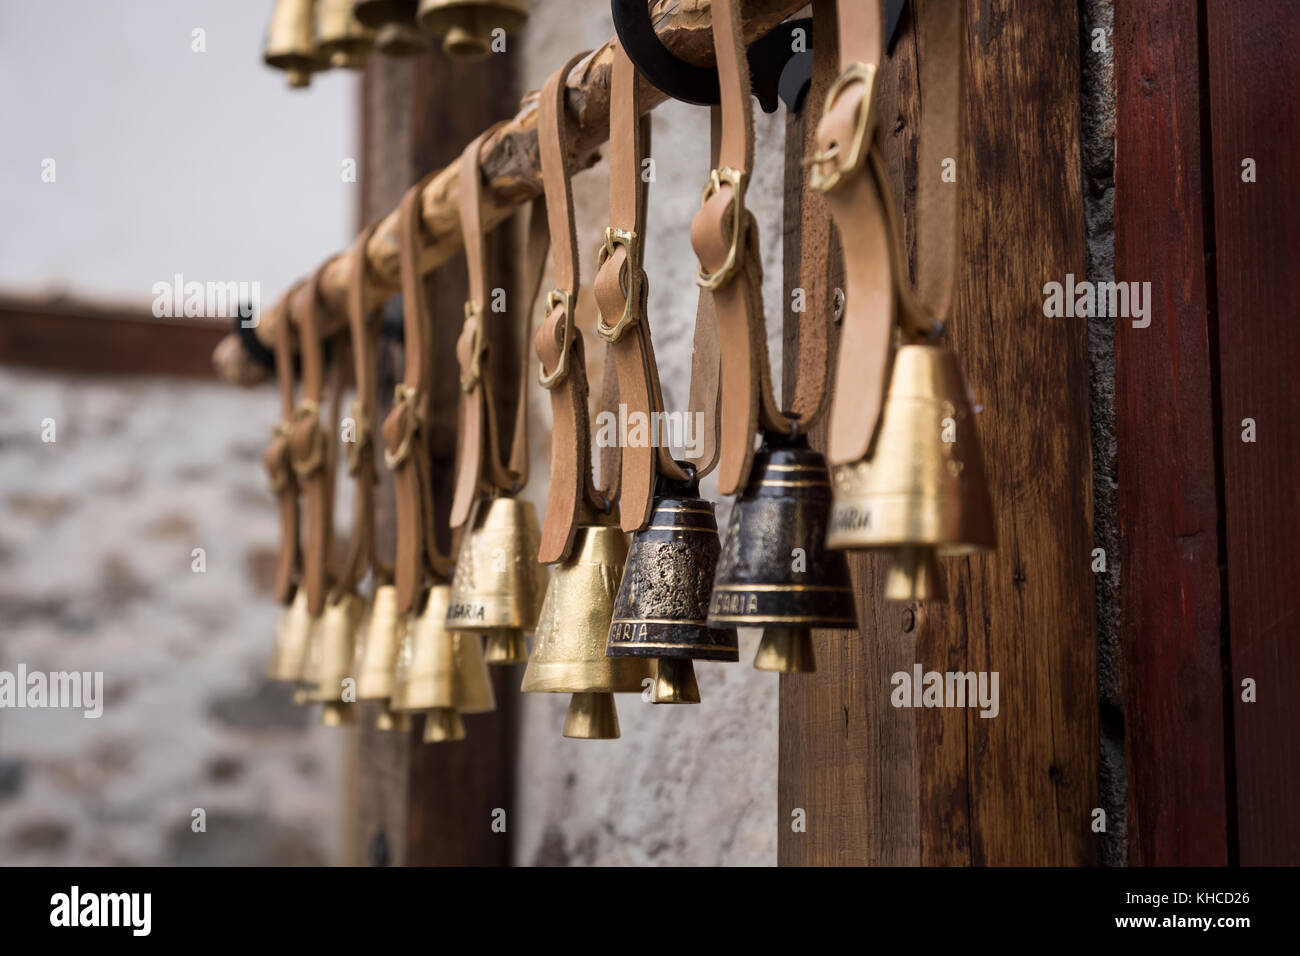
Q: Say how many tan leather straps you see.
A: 9